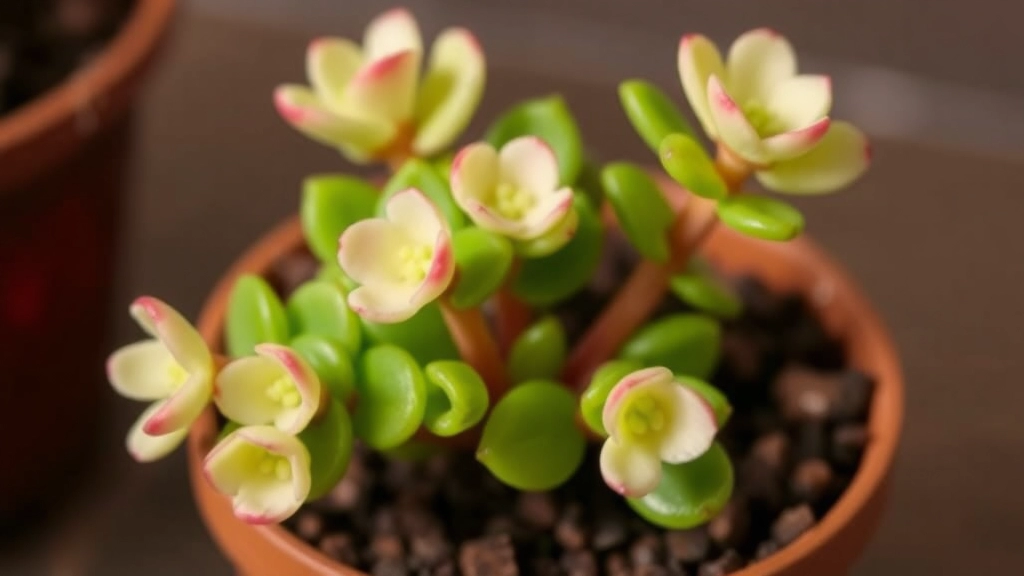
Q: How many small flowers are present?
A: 8